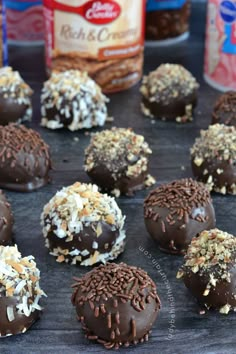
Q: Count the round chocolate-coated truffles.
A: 13